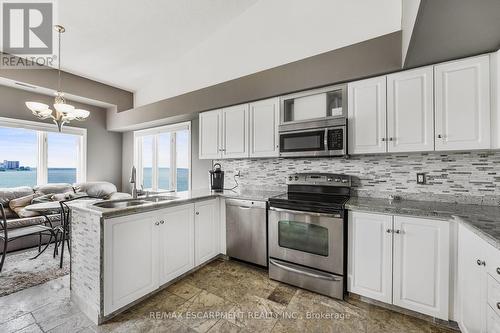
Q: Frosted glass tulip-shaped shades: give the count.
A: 5